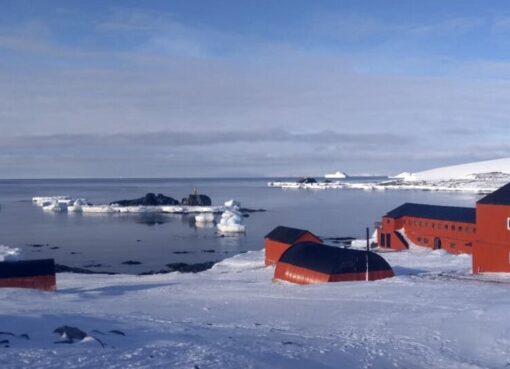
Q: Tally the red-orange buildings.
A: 5